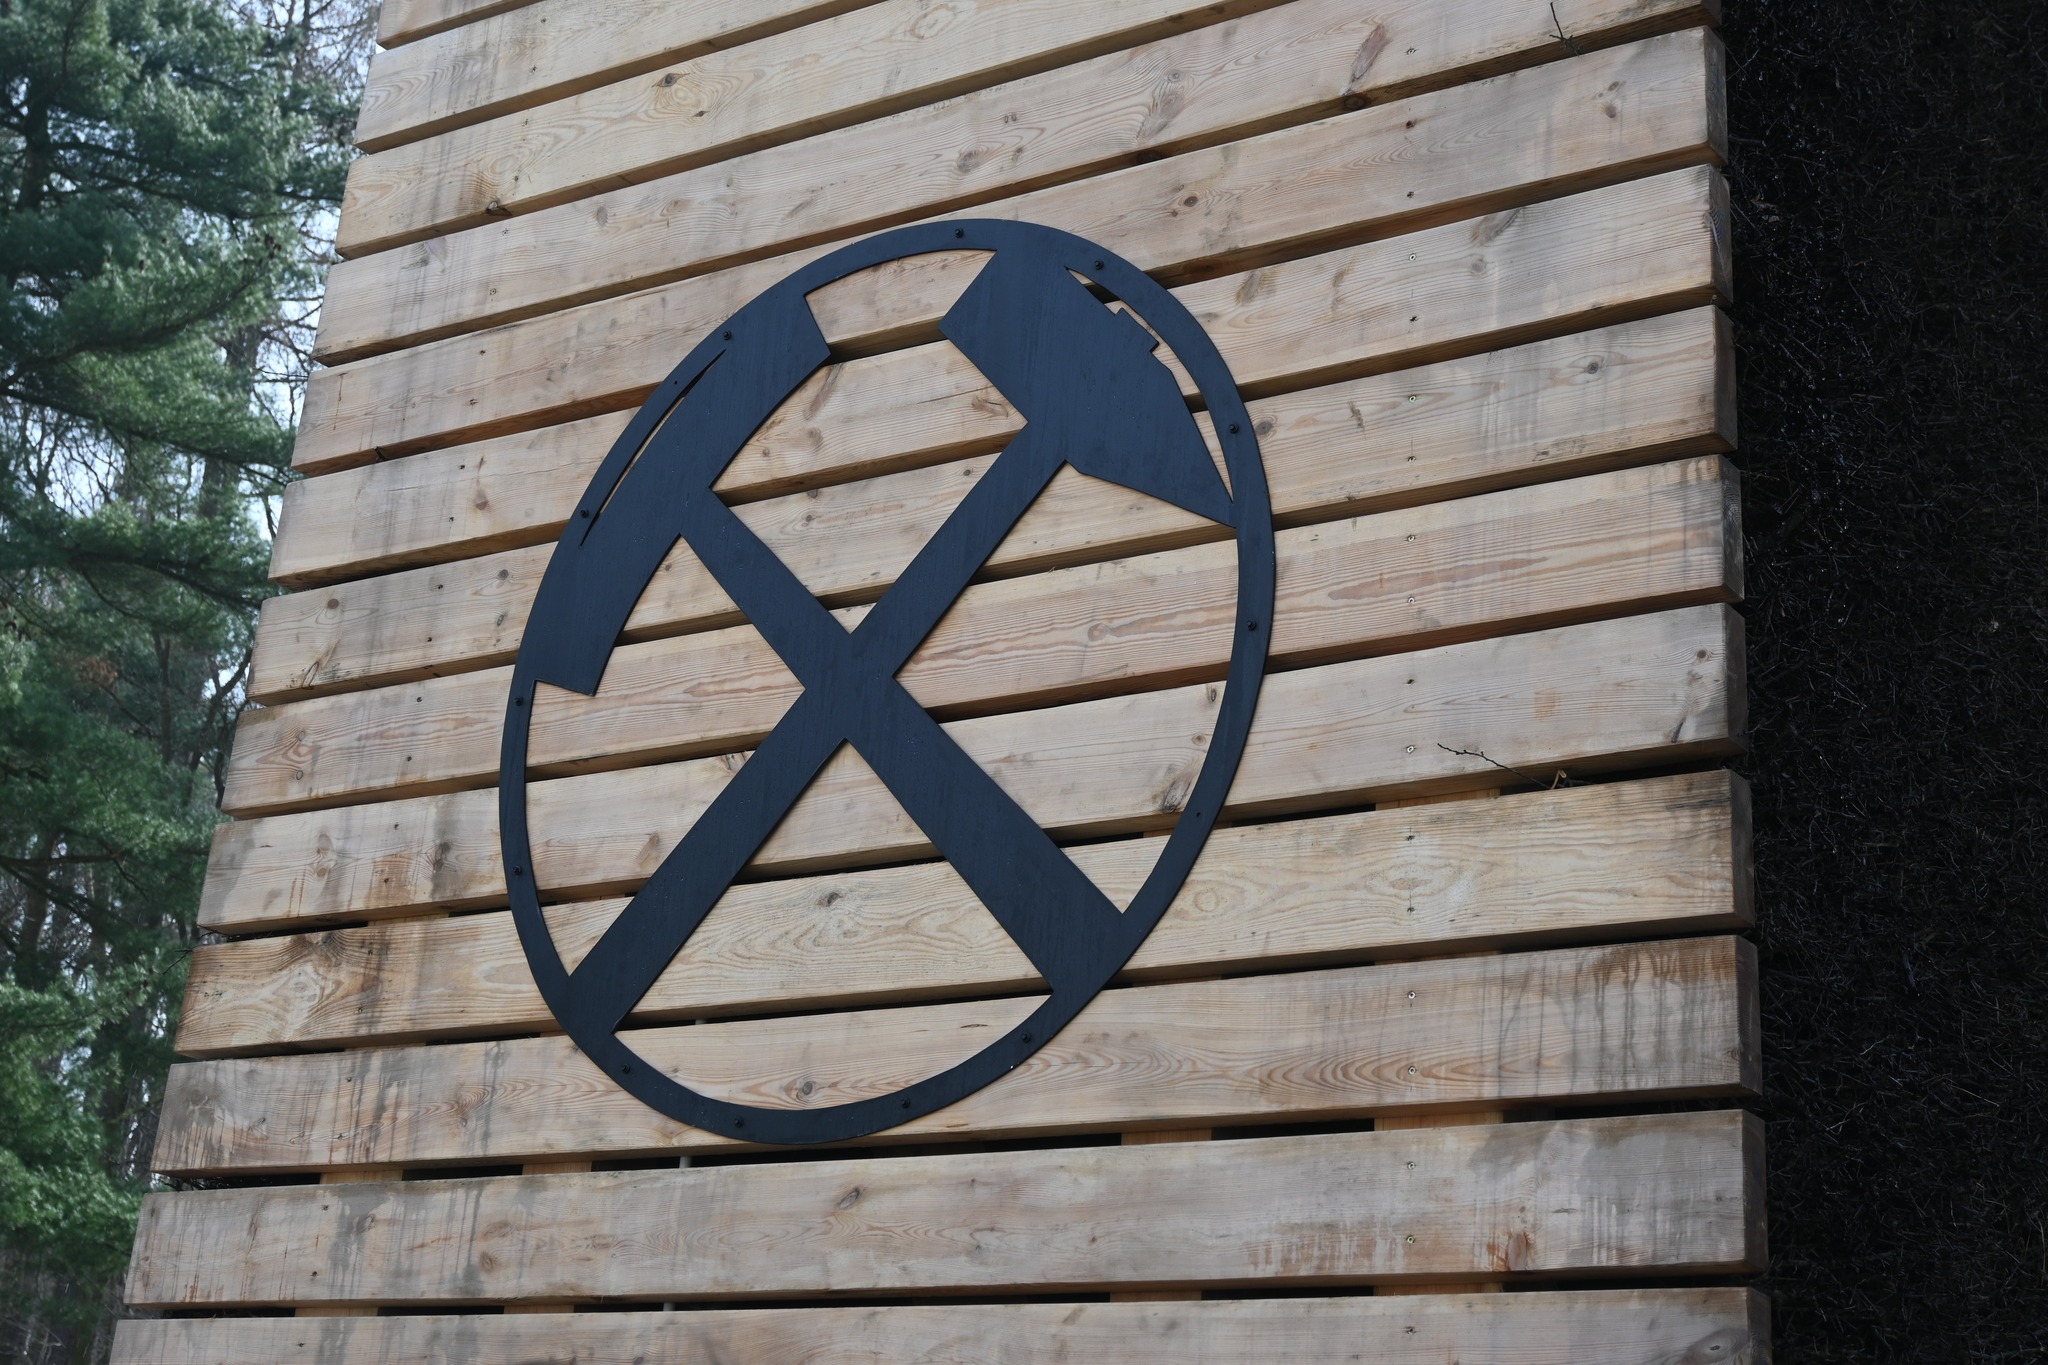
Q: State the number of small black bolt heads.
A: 12